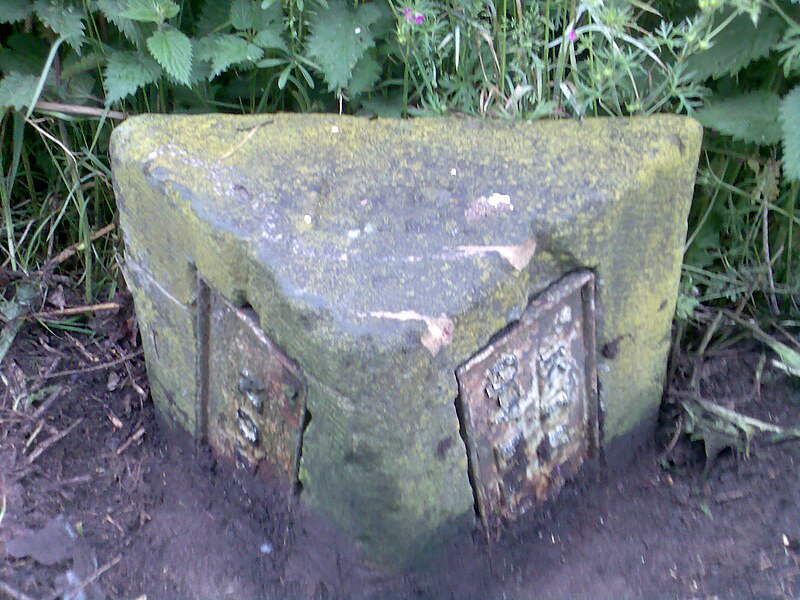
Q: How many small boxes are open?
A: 0